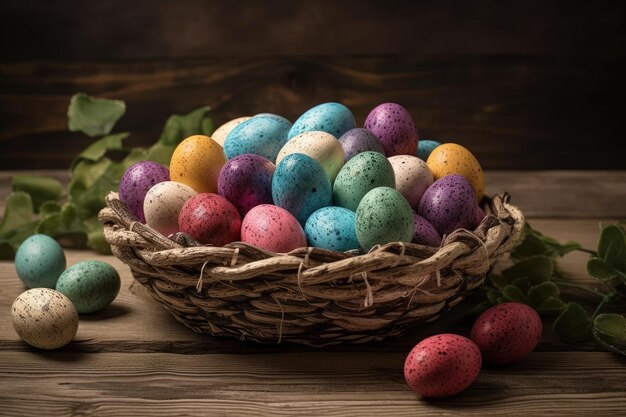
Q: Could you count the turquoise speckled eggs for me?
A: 6